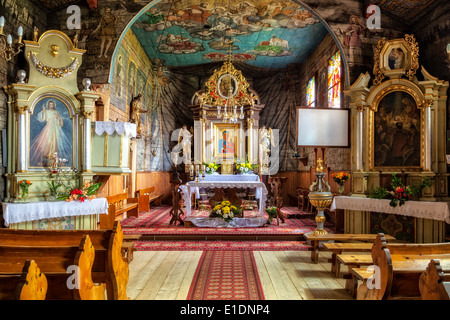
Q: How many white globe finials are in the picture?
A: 2